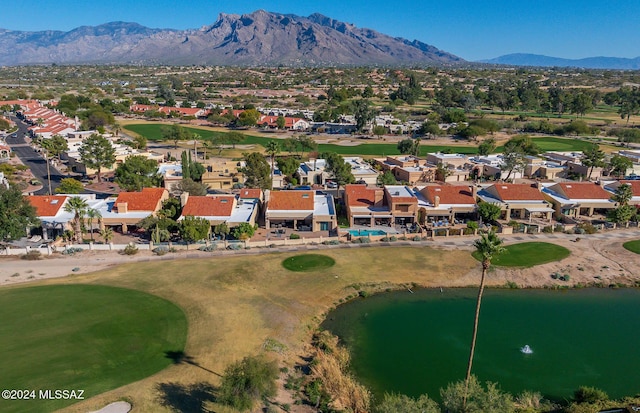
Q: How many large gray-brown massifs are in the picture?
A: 1